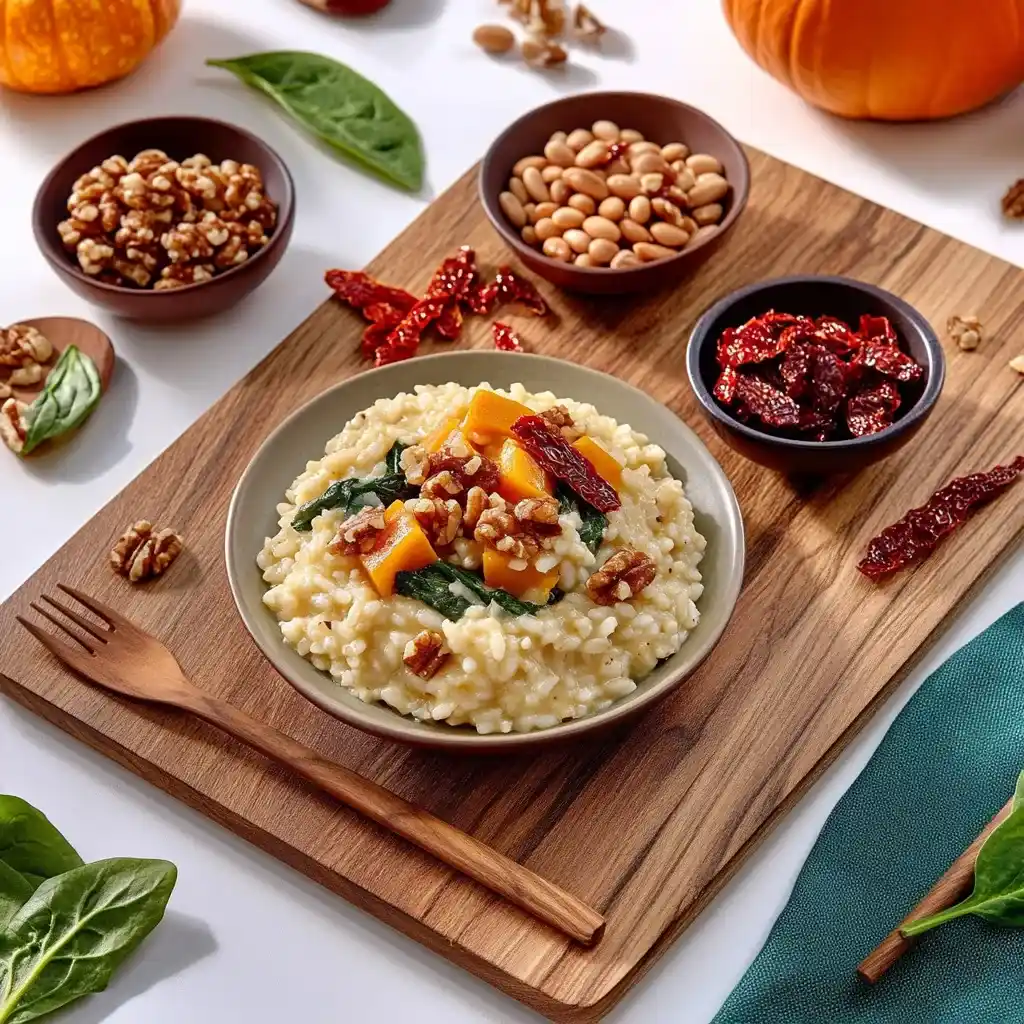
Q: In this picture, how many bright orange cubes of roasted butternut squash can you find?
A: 6